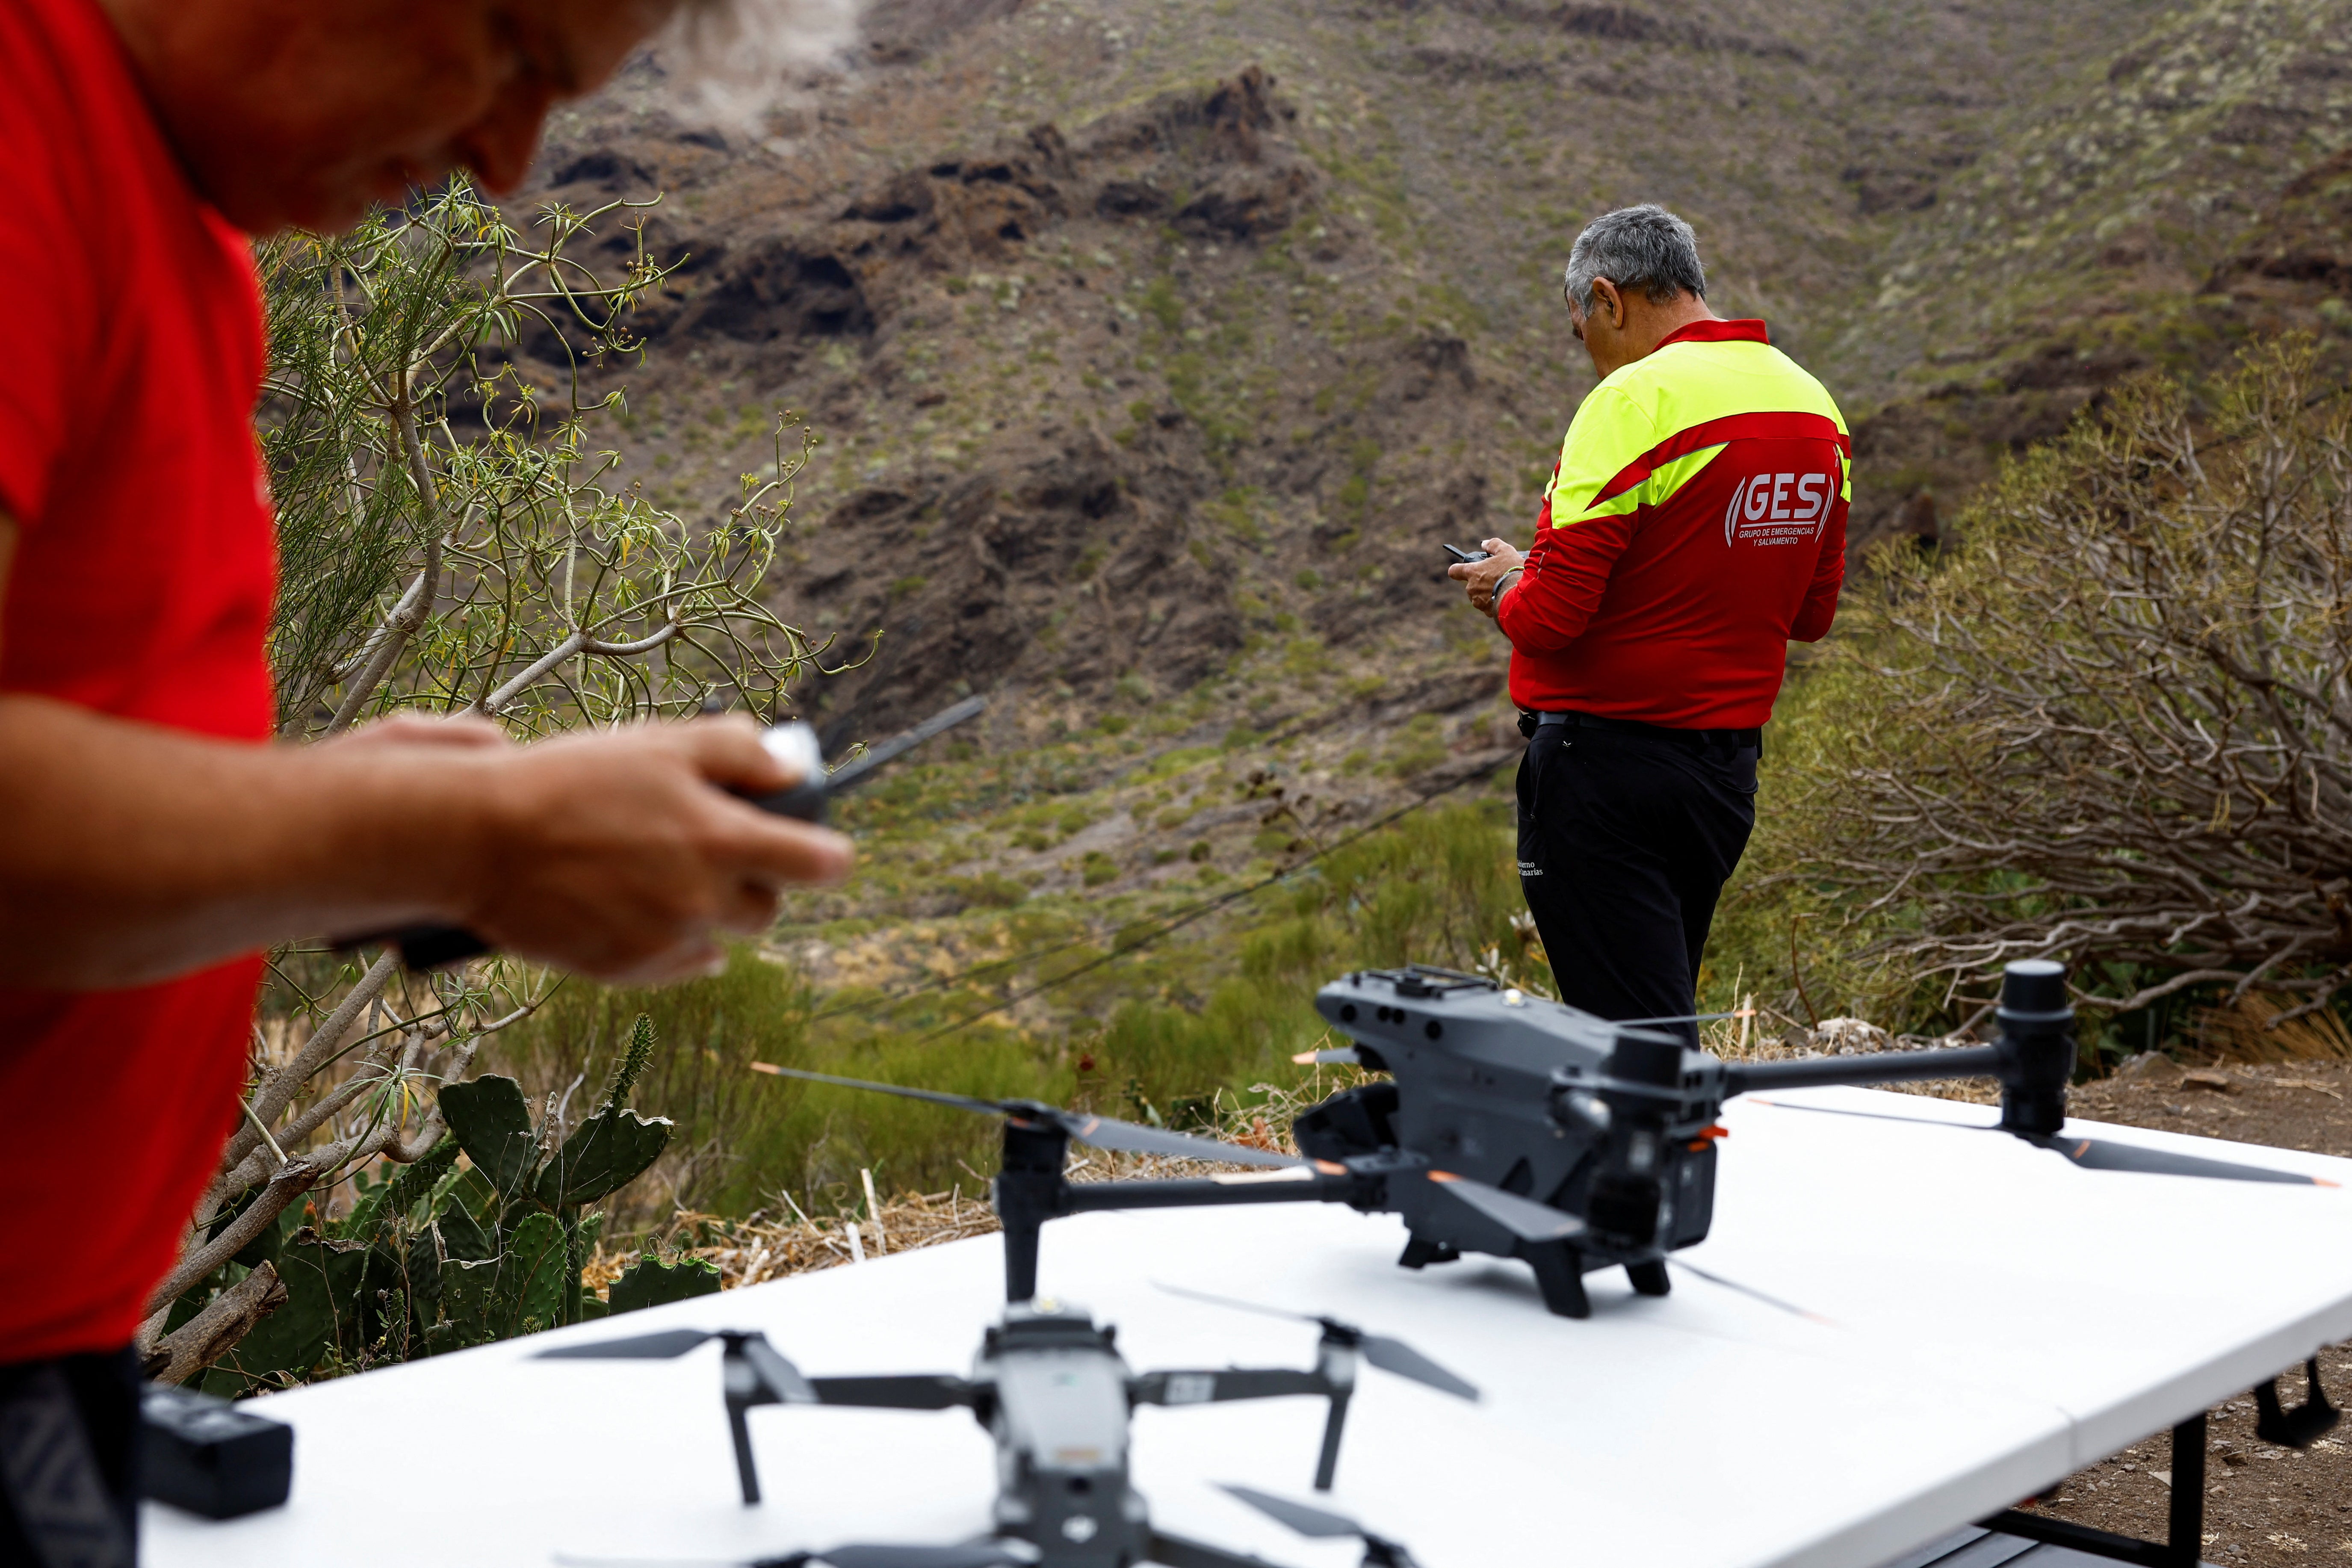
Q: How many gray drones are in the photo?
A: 2